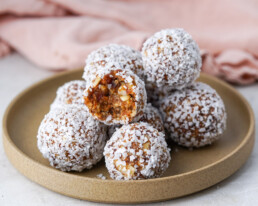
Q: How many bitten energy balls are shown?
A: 1